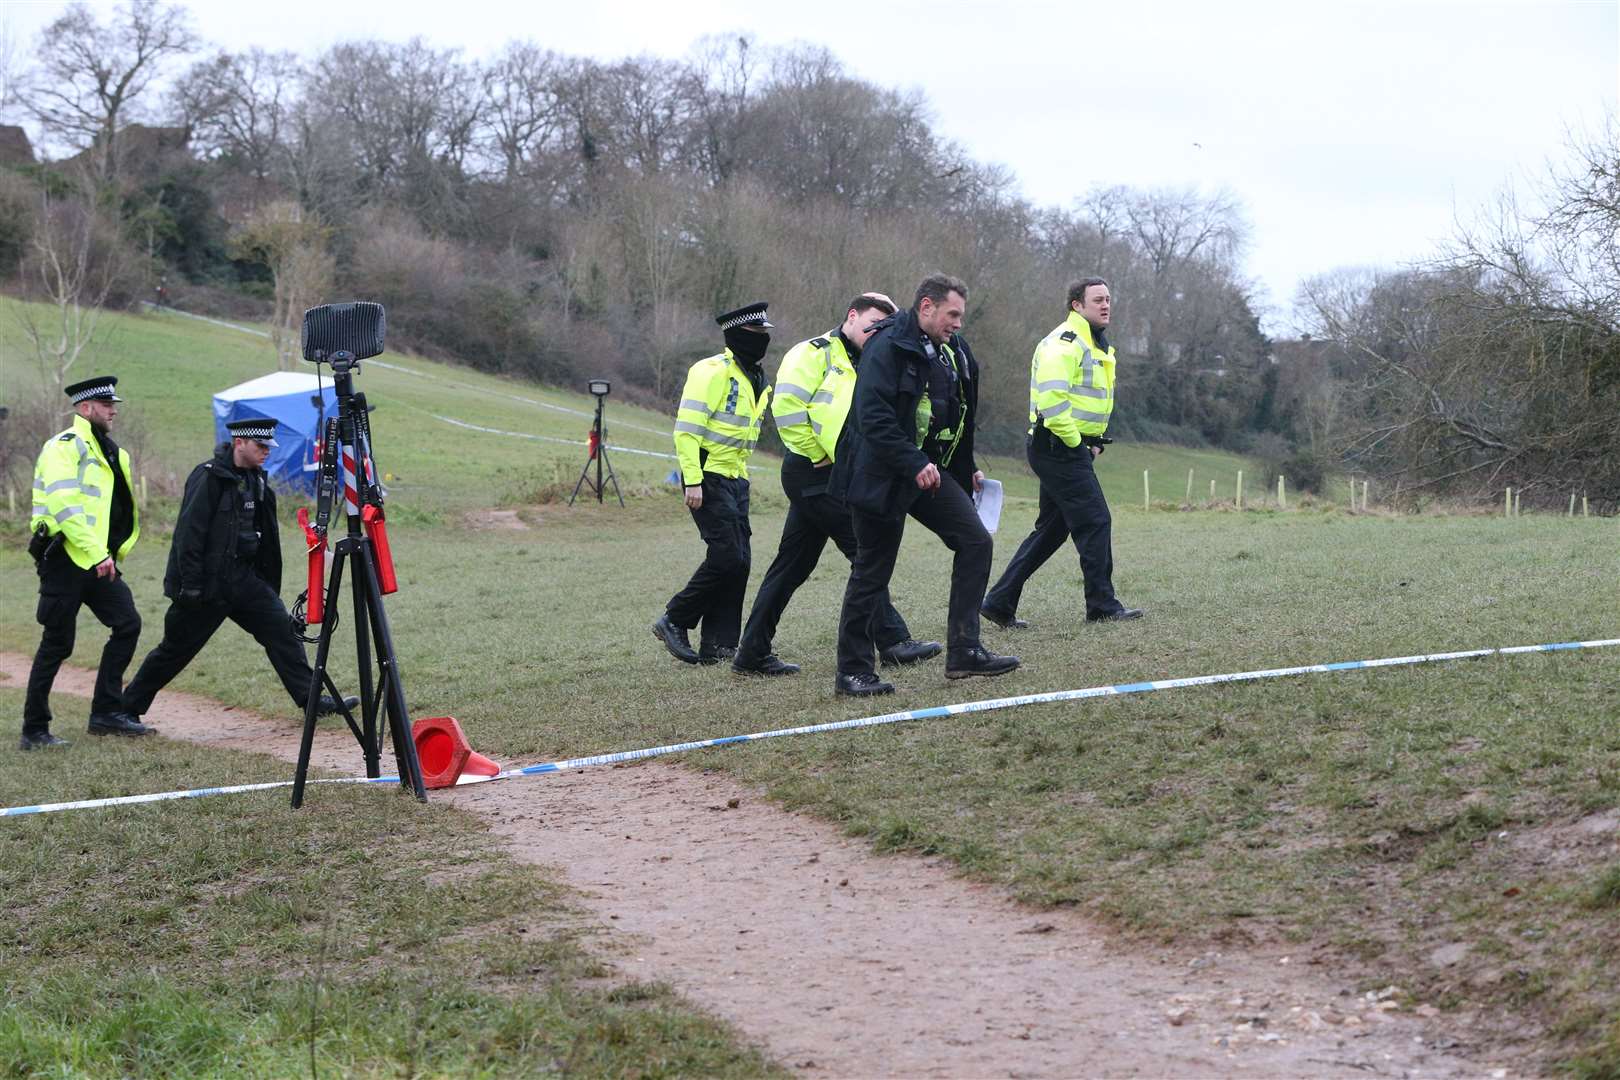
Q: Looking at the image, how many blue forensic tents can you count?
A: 1